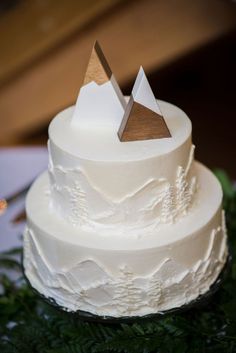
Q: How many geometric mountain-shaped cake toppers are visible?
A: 2